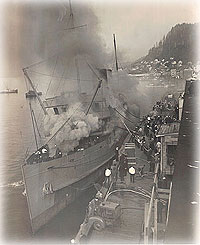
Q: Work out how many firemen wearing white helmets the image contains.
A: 2